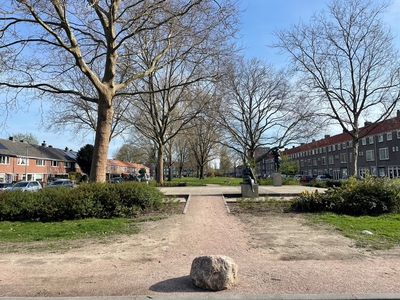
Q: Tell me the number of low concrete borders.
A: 2